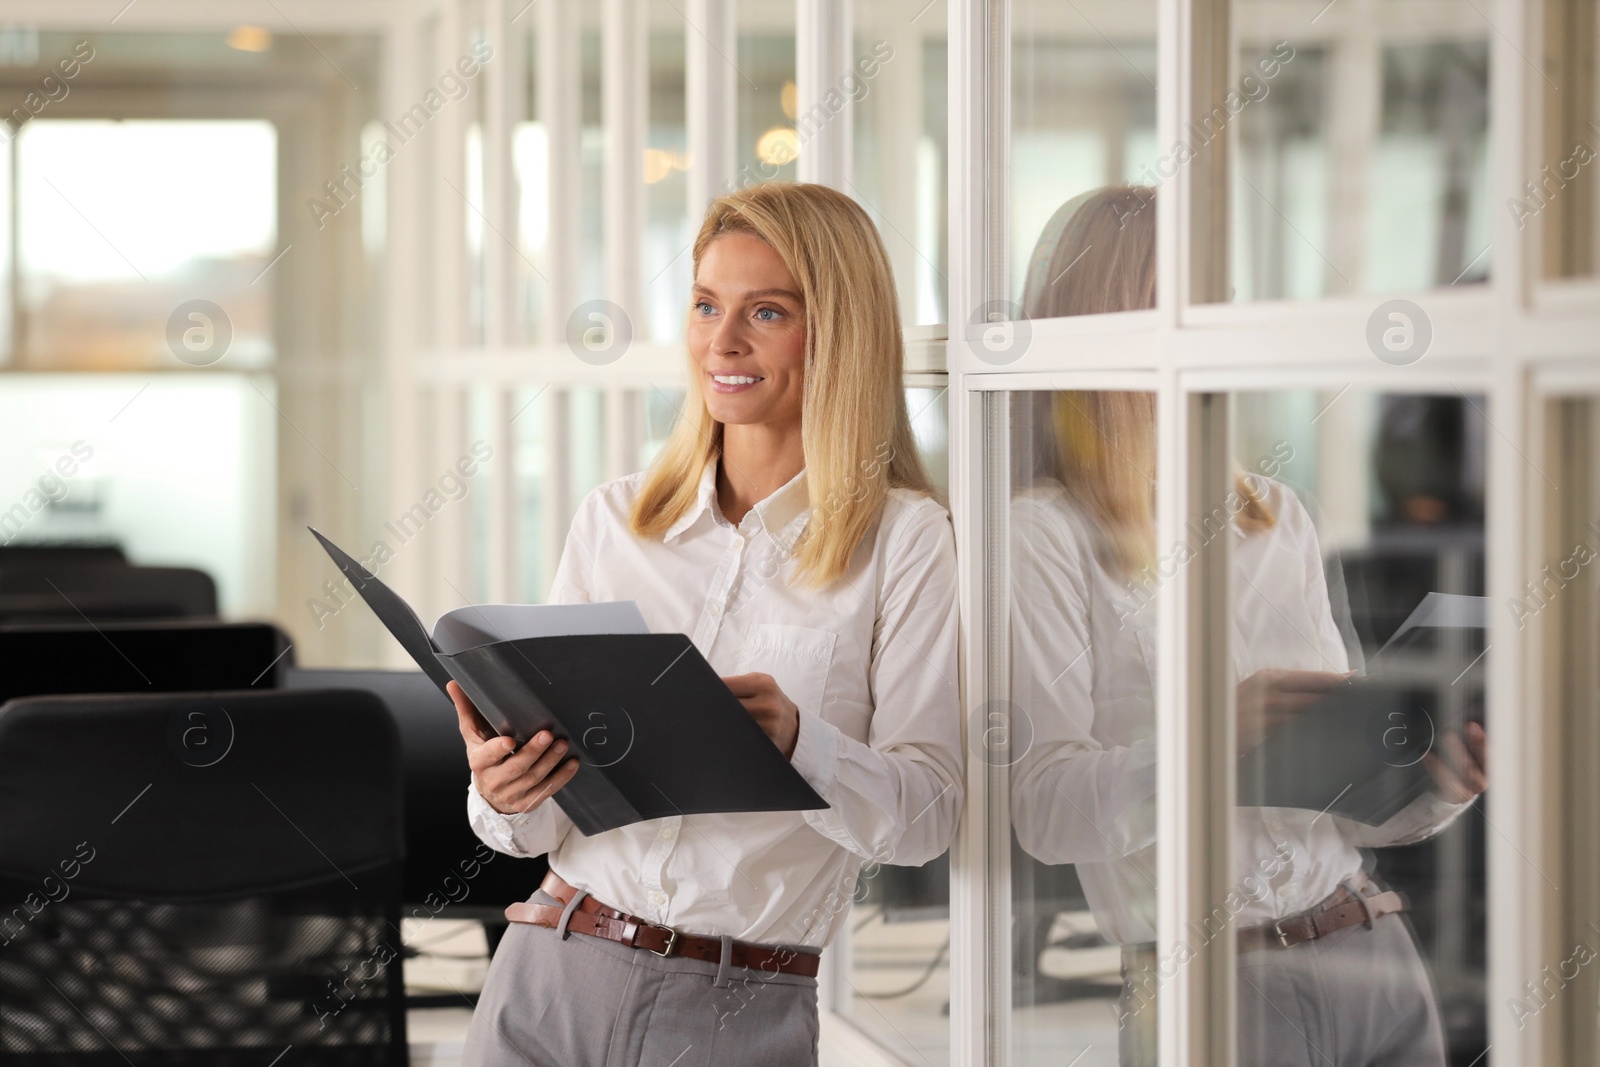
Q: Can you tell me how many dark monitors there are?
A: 2